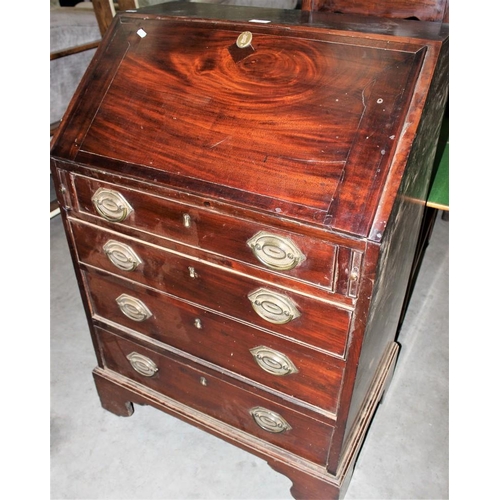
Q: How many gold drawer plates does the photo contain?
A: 8